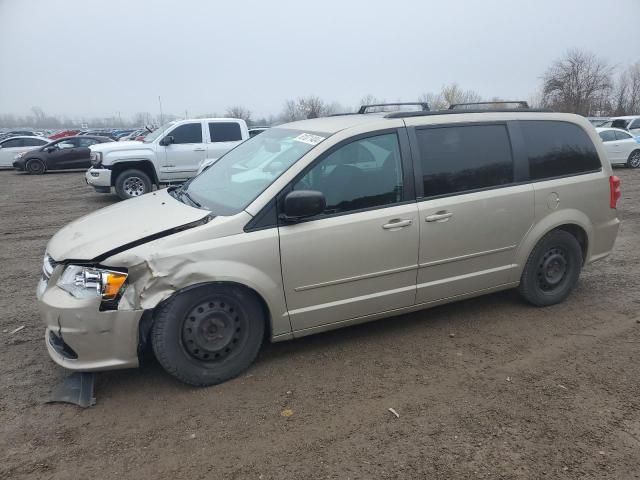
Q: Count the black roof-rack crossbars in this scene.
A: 2